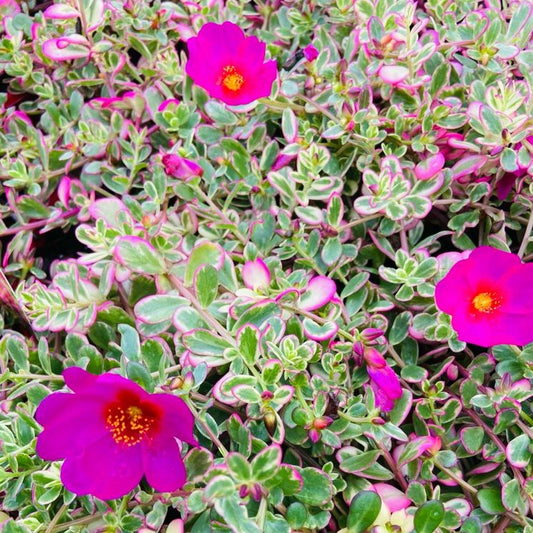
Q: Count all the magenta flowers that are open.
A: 3